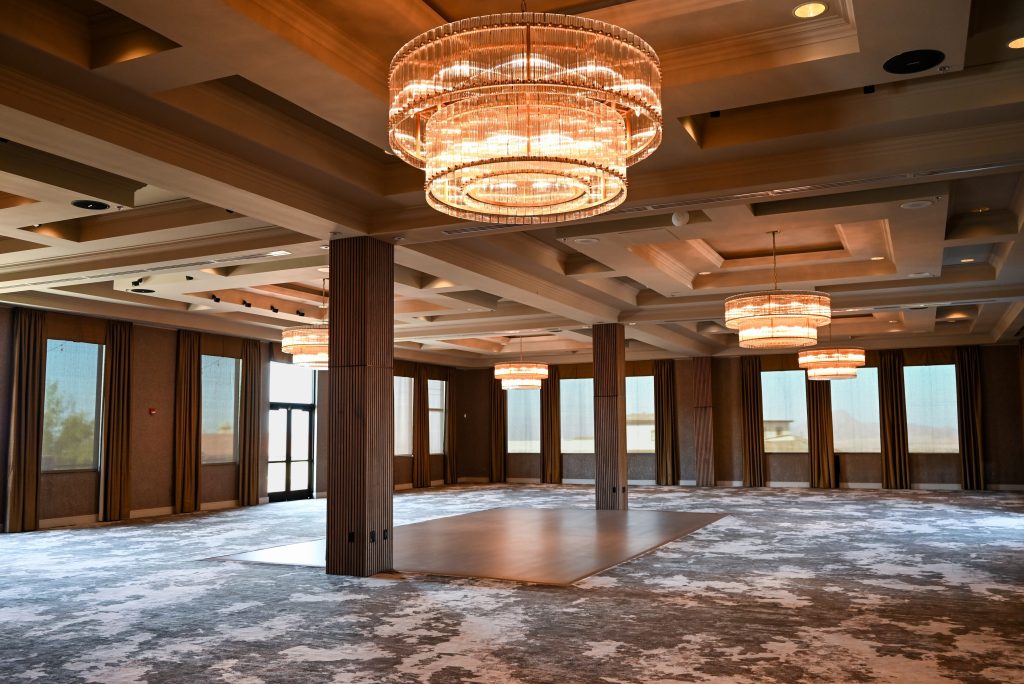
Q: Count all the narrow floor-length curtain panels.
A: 13